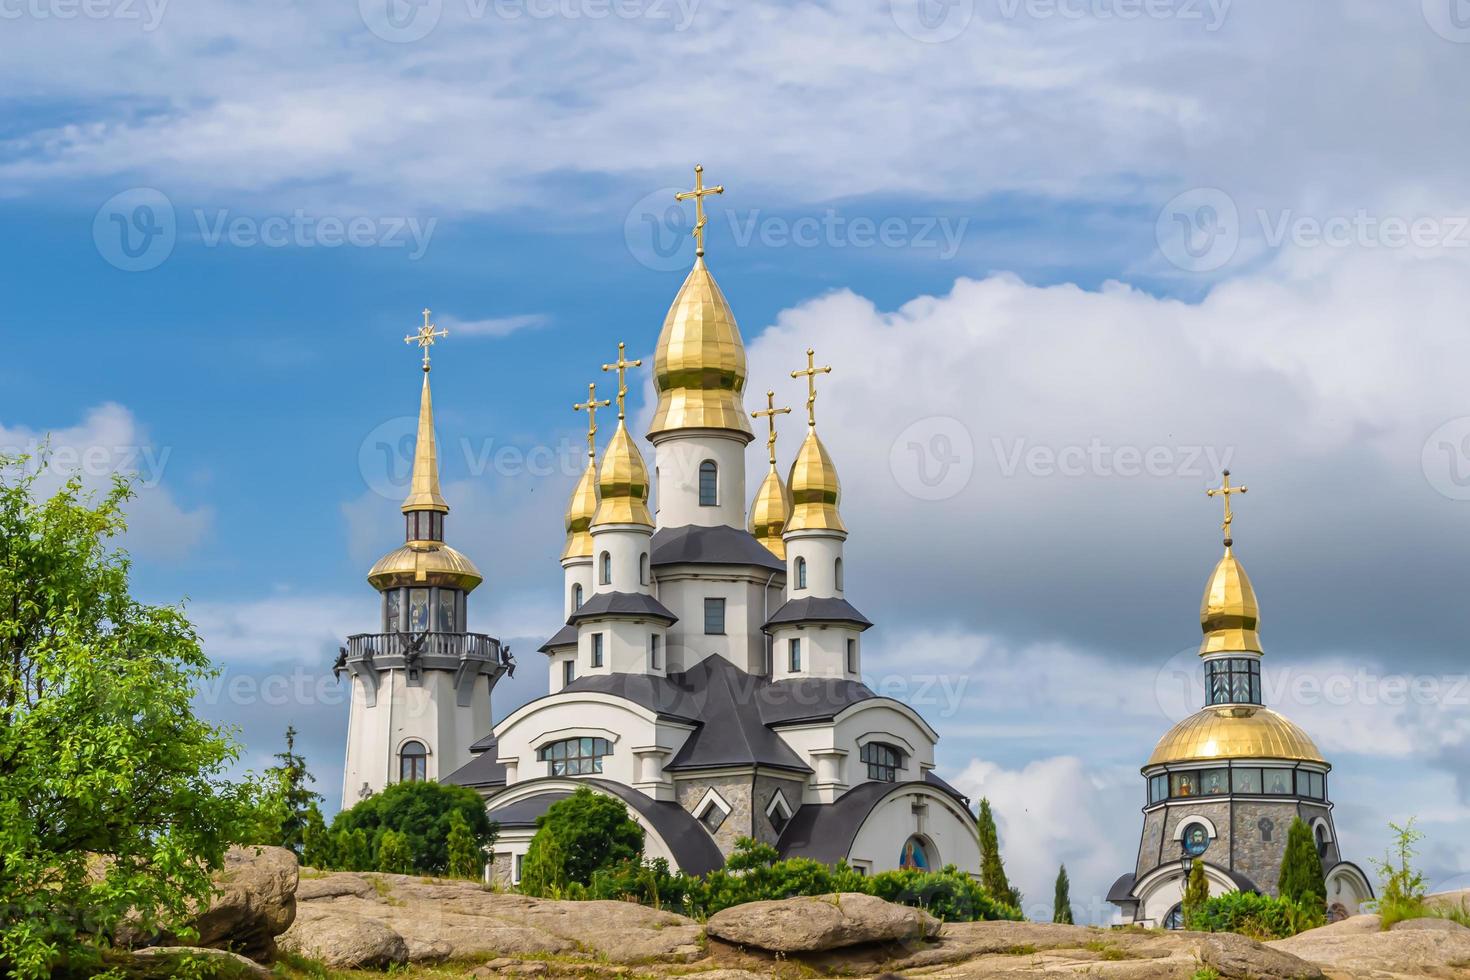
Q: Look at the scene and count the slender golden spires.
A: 1